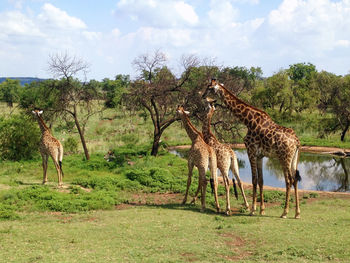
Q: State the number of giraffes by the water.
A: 3